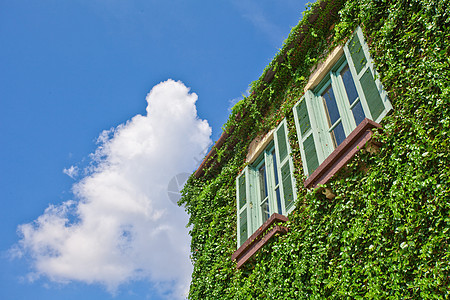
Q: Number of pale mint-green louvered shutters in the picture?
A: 4